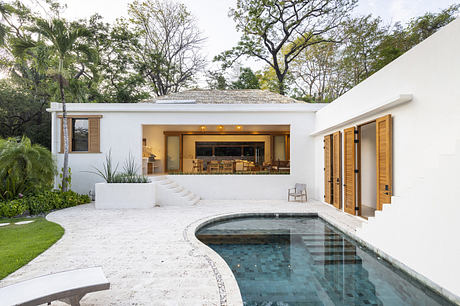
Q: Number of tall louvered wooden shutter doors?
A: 4